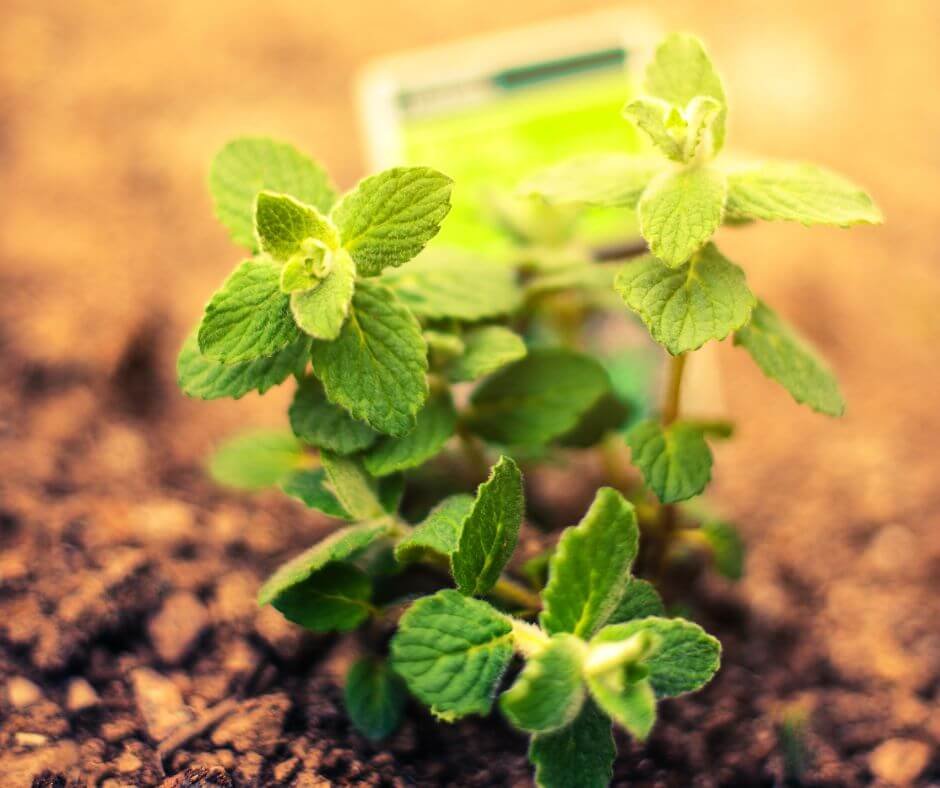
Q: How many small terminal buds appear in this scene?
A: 3